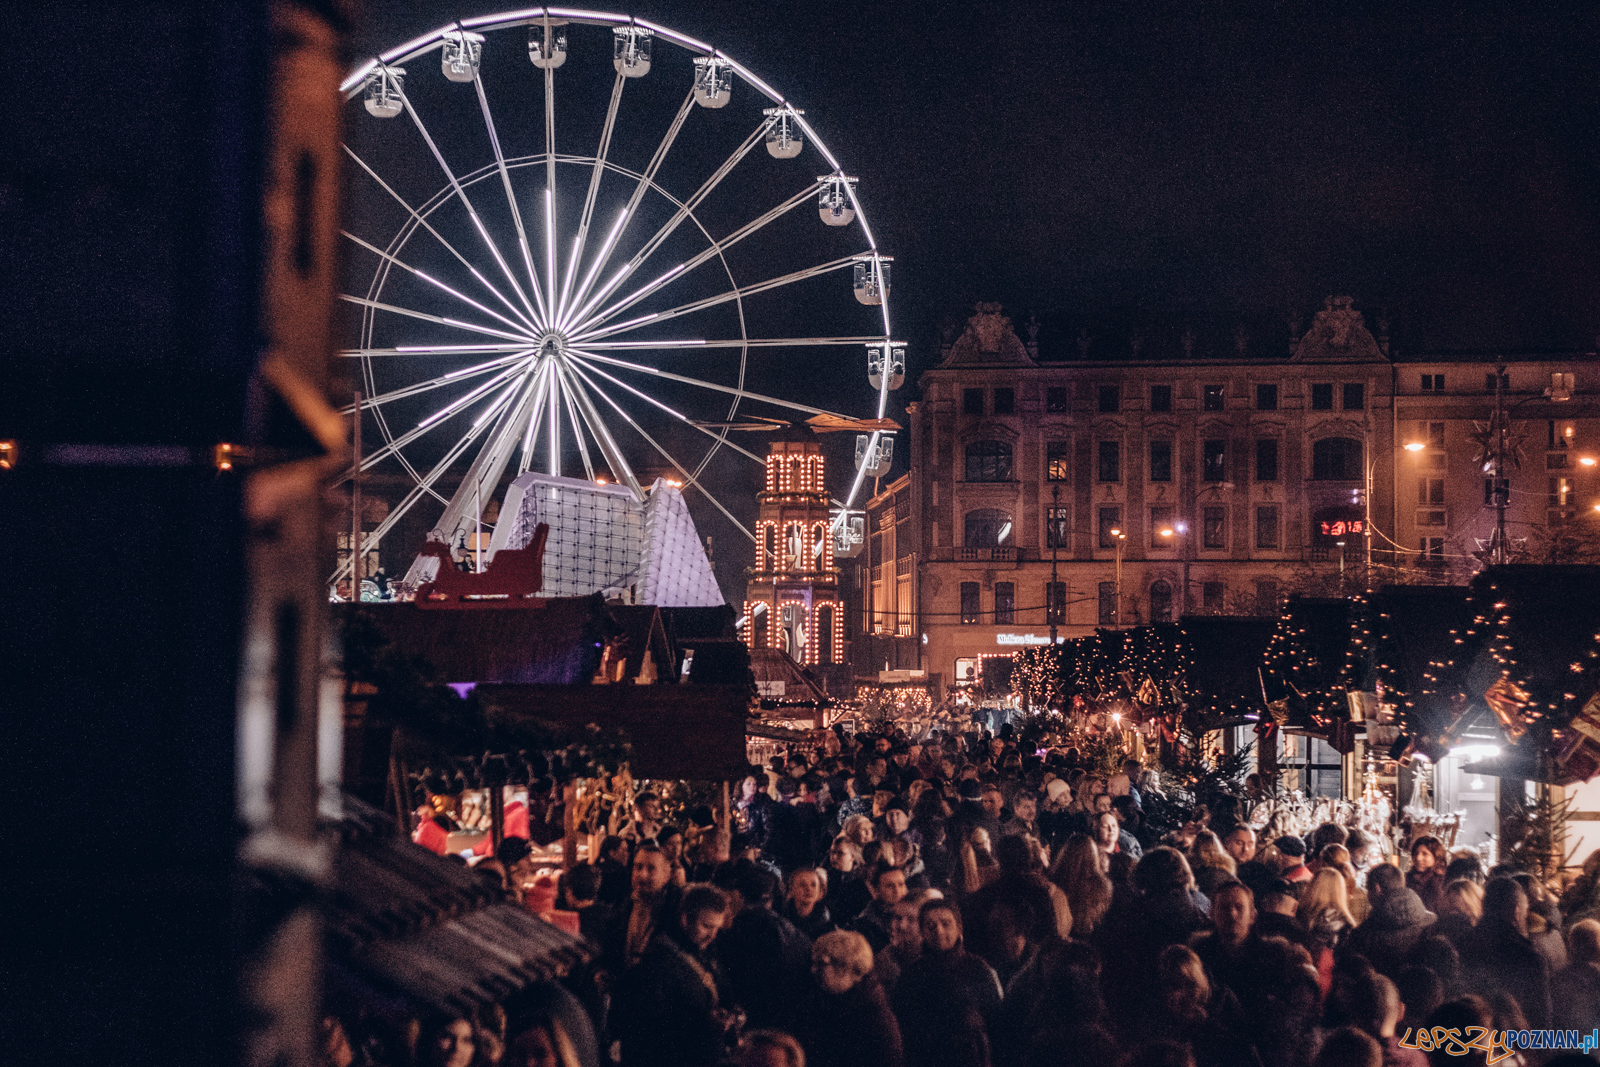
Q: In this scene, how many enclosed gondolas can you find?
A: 11